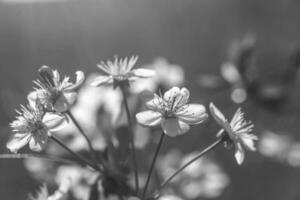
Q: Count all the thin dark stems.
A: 5